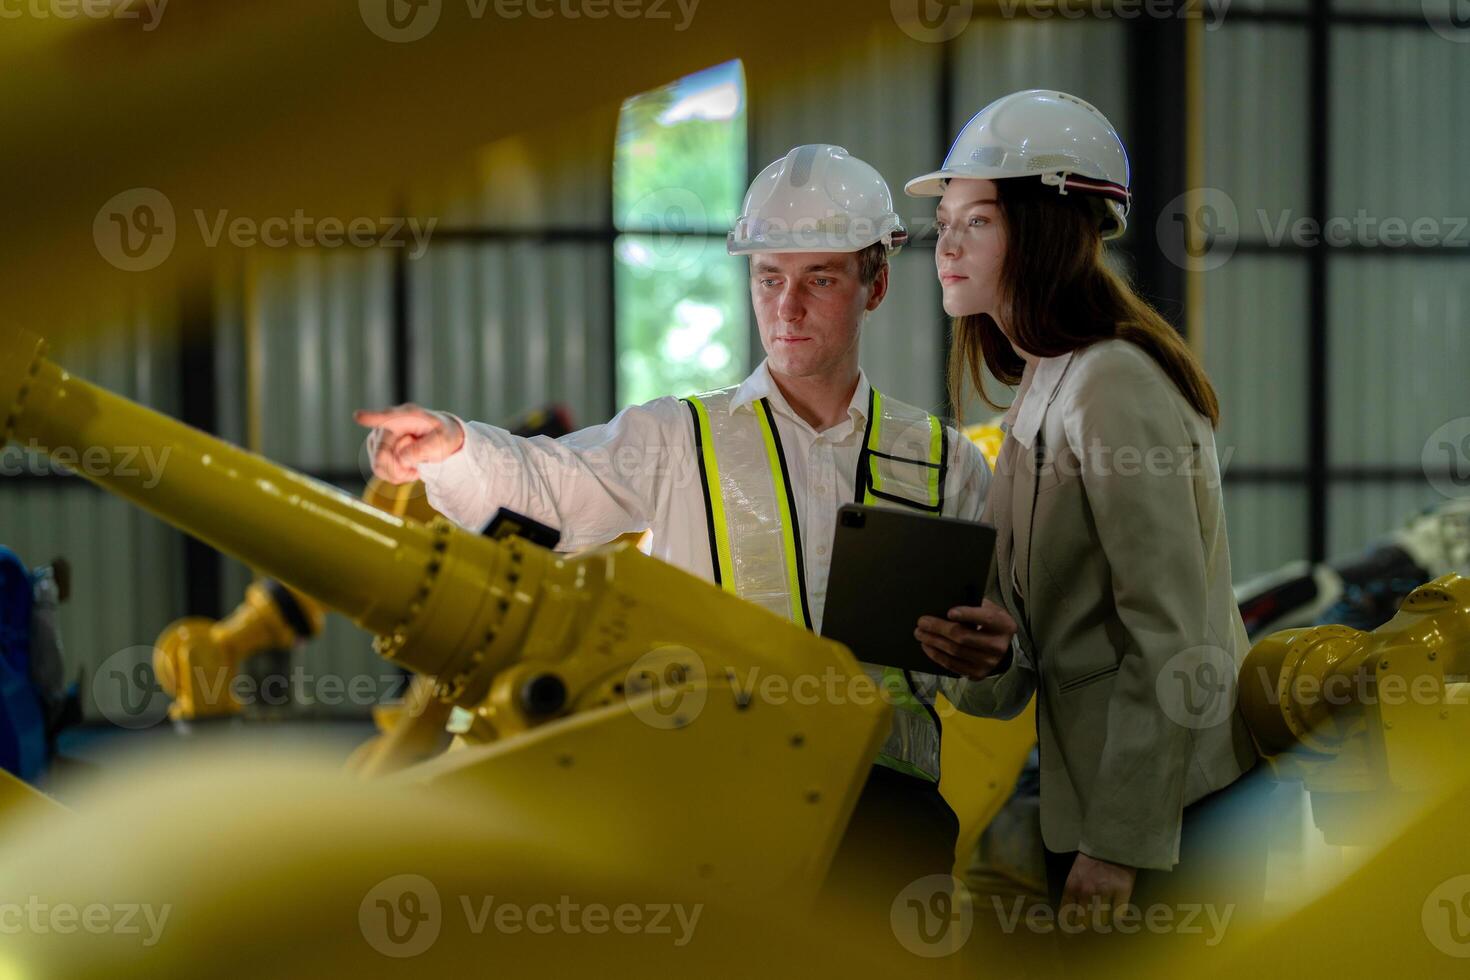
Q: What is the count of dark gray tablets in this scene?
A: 1